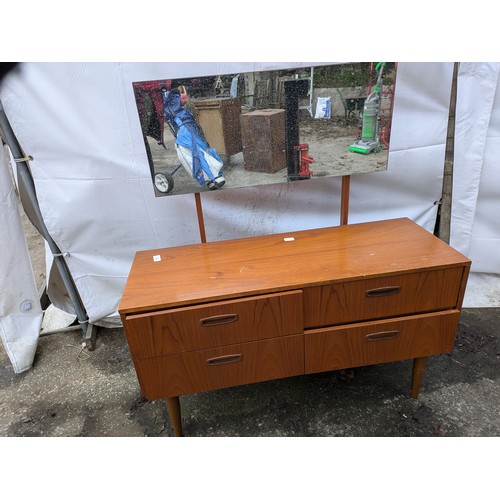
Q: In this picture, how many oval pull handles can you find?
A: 4